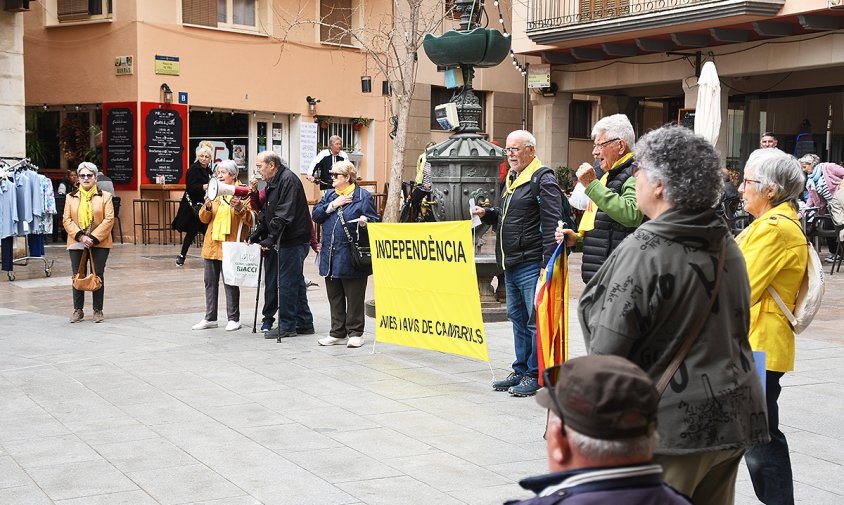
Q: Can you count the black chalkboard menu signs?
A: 2